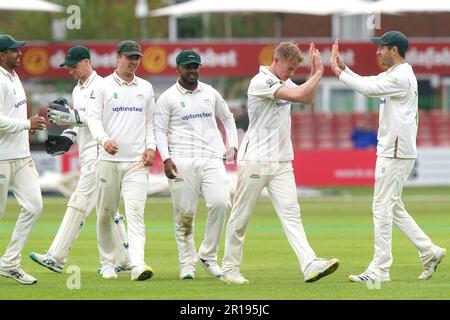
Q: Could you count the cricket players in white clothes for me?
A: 6